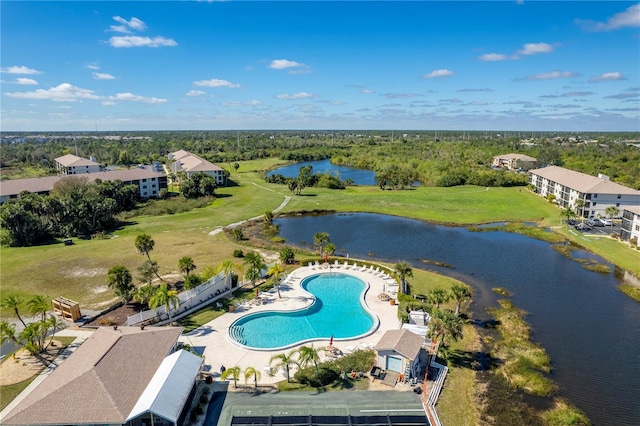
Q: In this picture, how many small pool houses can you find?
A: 1